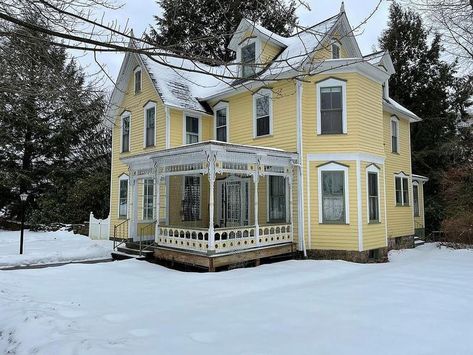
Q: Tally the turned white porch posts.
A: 5